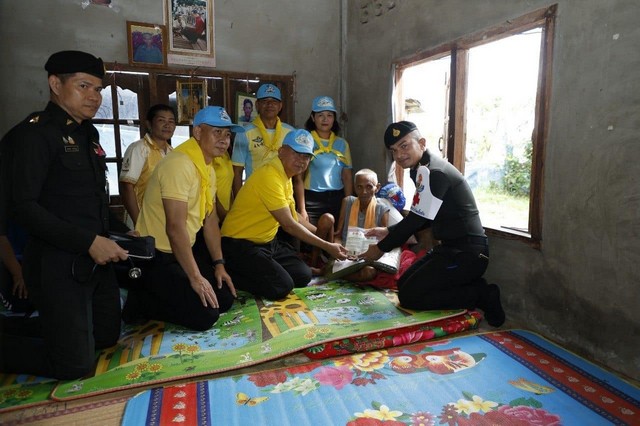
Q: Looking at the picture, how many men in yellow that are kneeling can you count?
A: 2